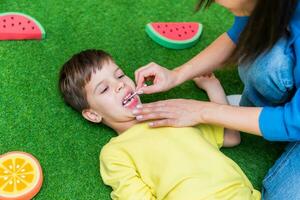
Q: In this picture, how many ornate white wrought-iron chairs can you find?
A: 0